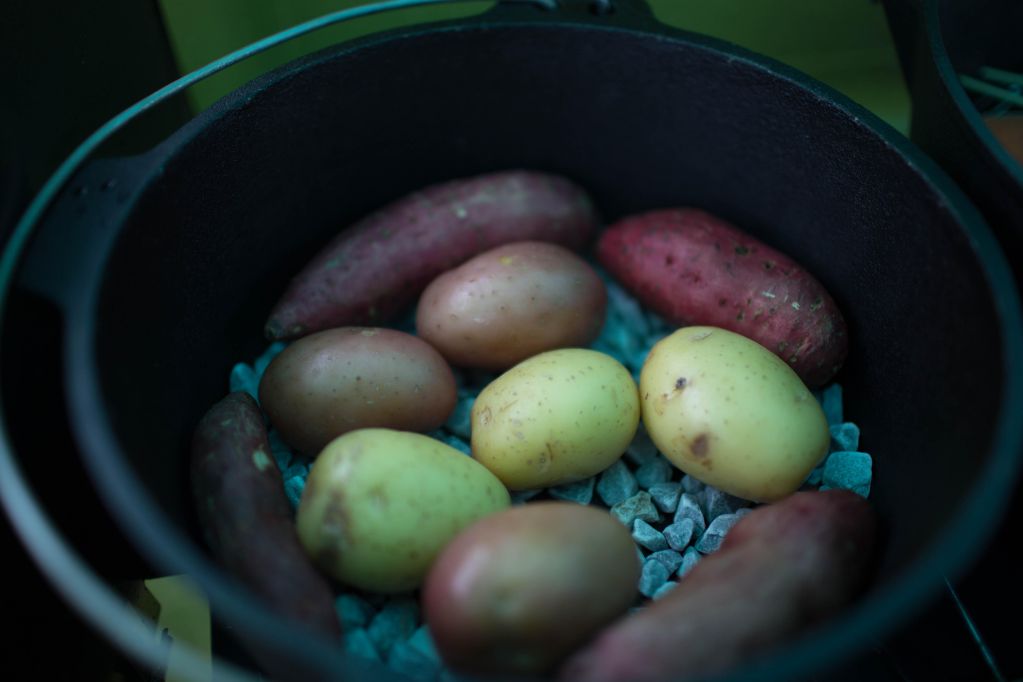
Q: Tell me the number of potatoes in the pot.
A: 10